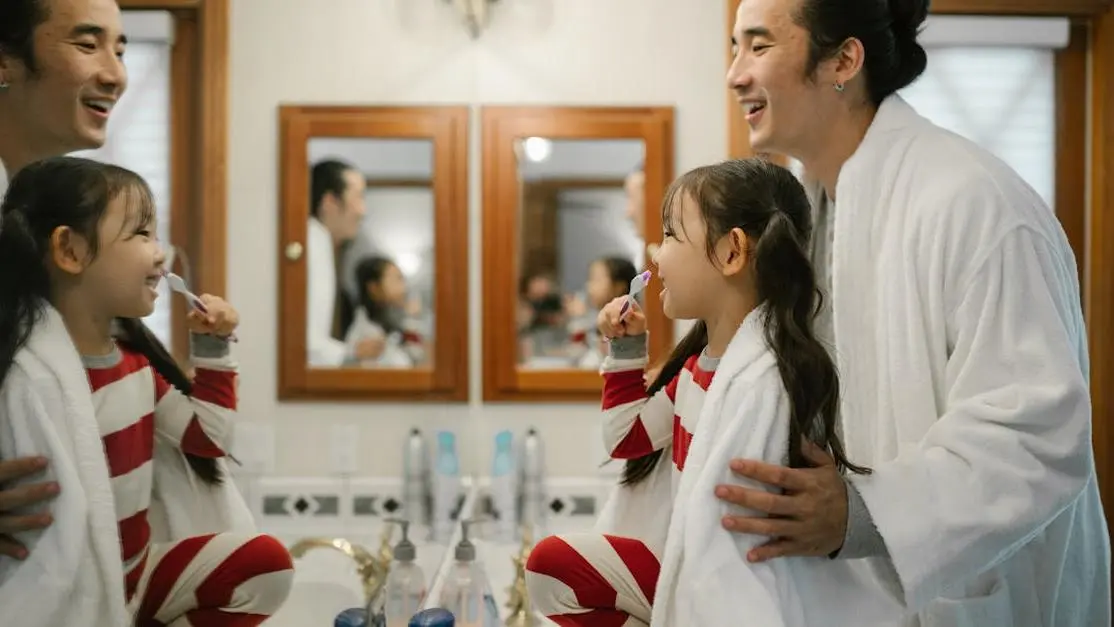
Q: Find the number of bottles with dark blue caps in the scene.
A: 2